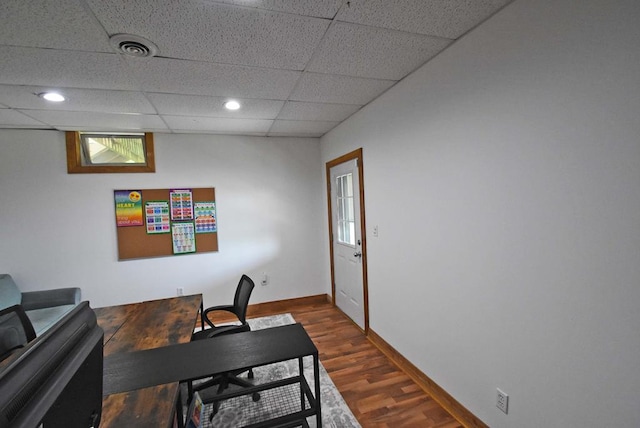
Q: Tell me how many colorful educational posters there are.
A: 5